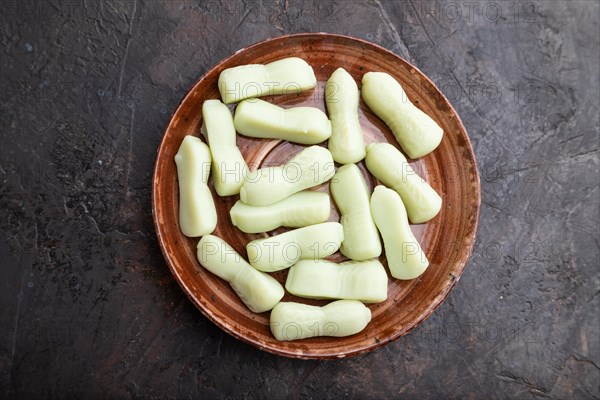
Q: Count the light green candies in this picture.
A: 15